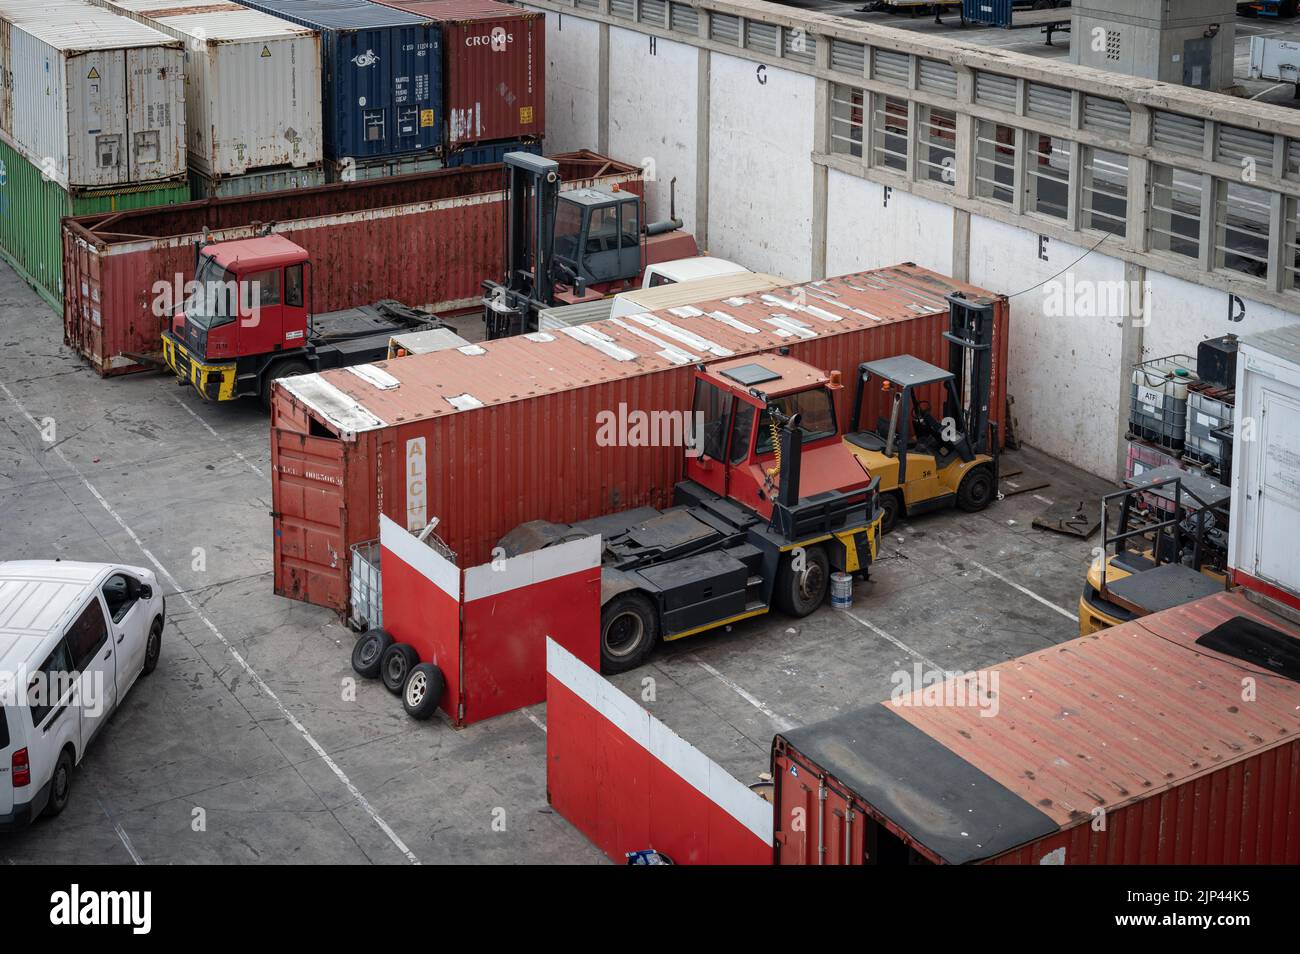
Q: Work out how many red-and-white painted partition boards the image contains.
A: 3